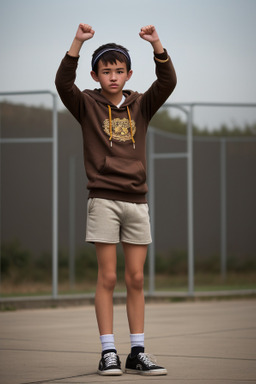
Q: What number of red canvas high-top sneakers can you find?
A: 0